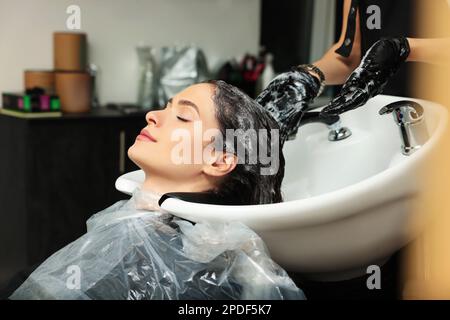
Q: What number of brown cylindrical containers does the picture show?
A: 3